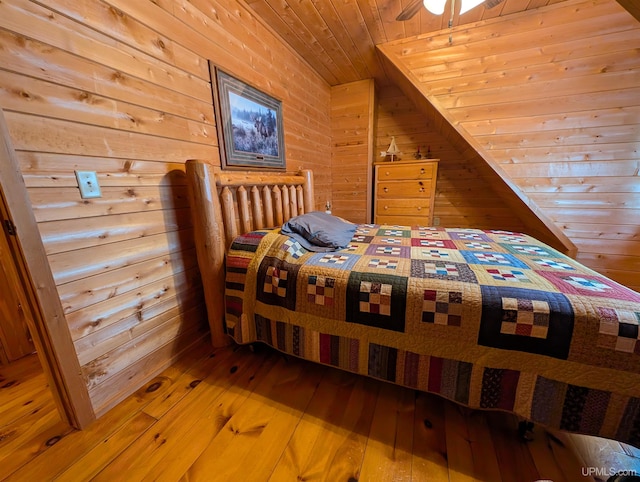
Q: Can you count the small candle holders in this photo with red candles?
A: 2